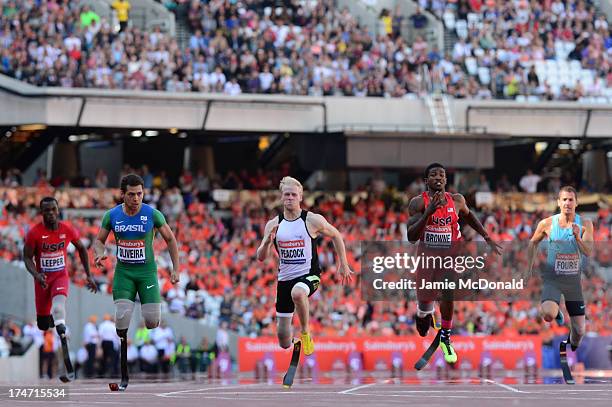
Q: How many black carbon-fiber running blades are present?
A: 5